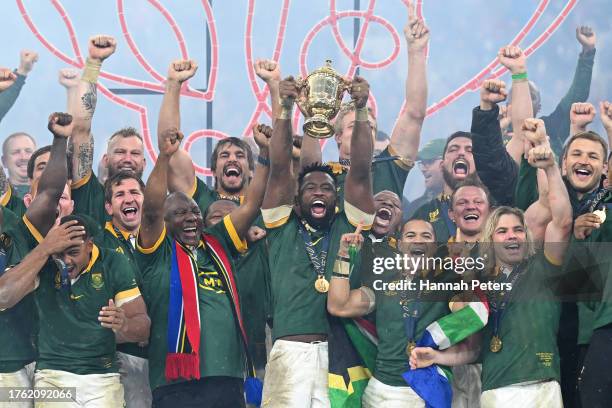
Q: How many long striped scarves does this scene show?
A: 1